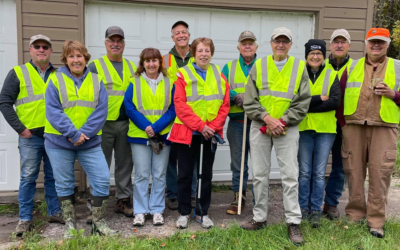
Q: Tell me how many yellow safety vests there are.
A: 11